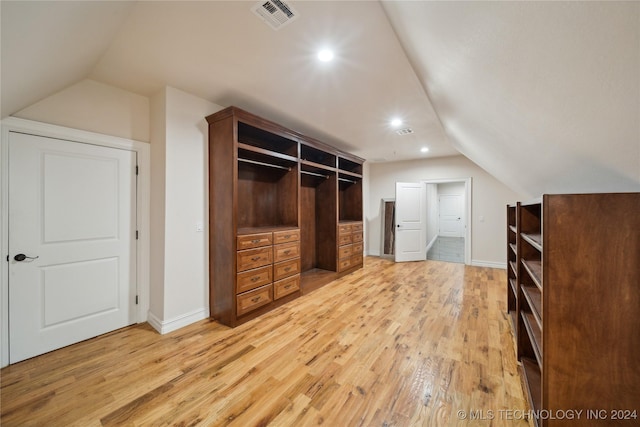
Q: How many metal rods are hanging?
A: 3